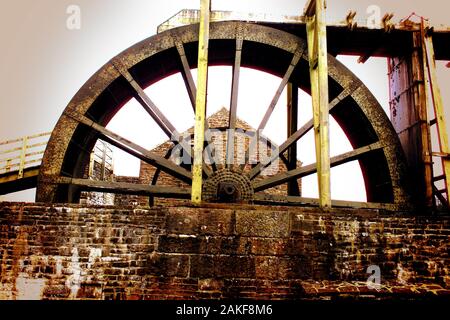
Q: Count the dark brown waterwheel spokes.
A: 9